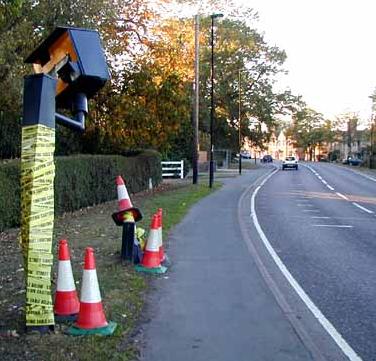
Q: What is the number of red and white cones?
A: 5